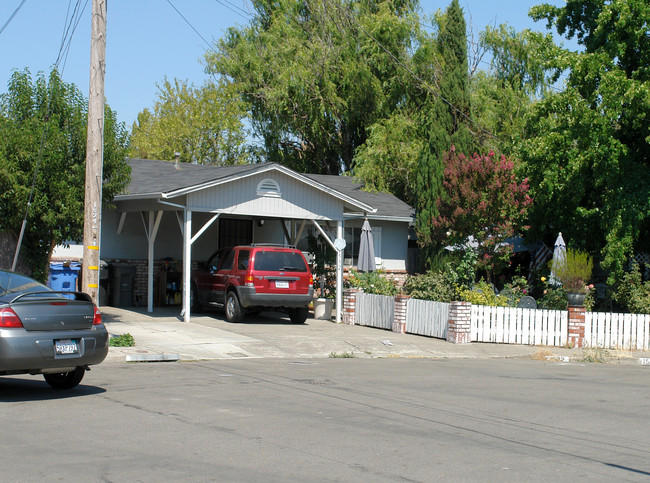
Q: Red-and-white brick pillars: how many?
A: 4